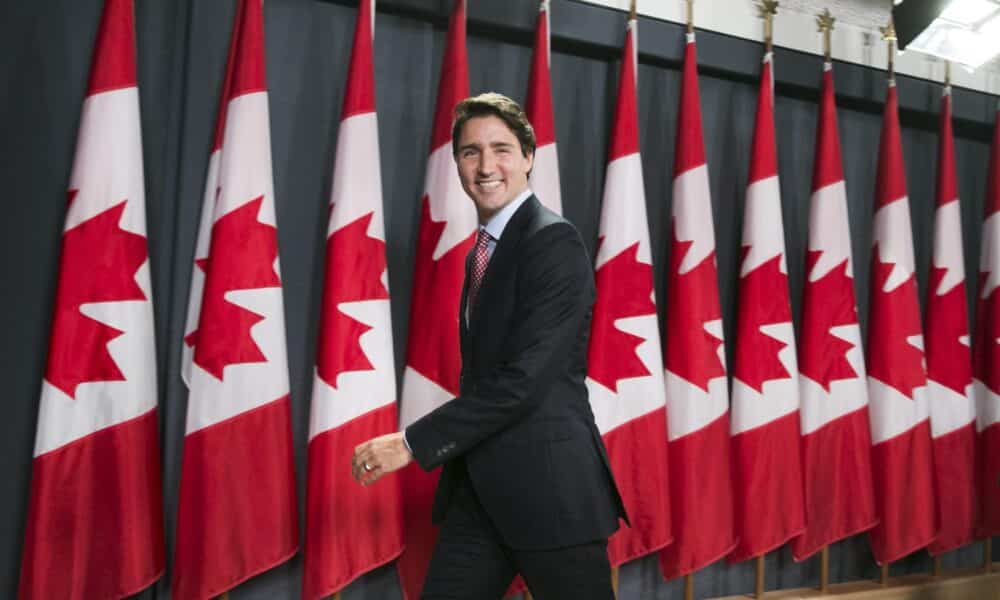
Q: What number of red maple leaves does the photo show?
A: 11